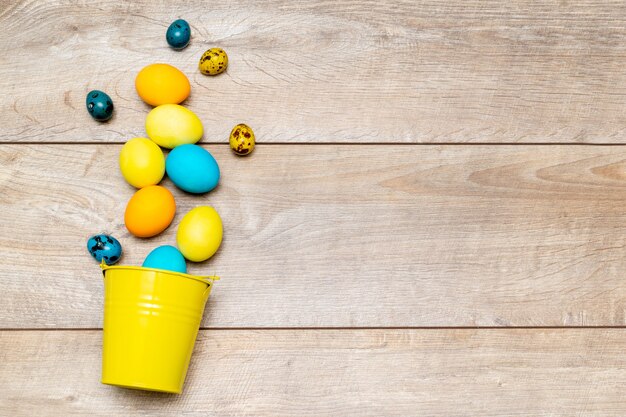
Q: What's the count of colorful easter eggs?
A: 12